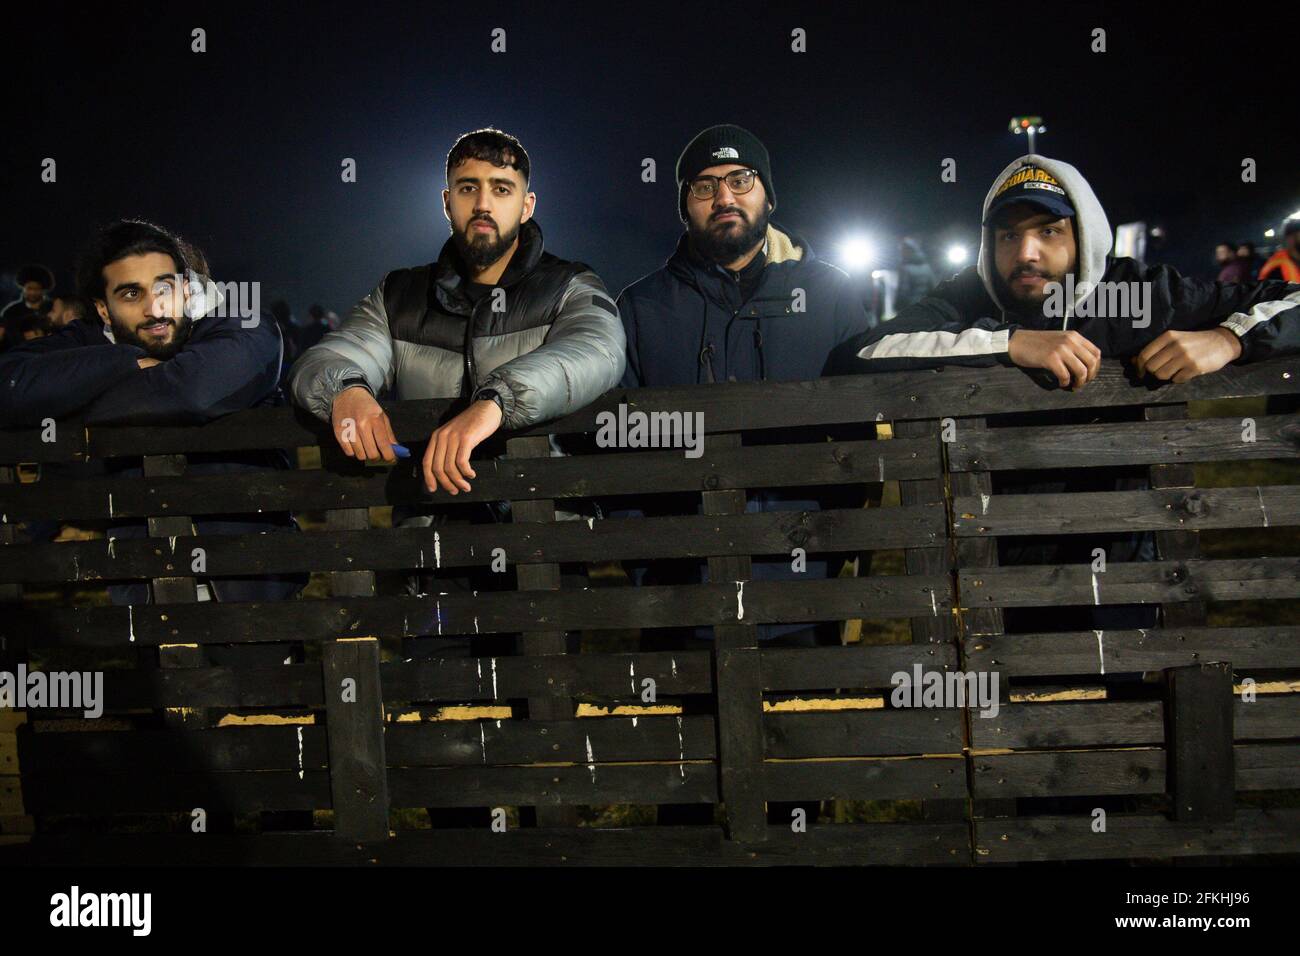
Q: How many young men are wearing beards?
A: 4